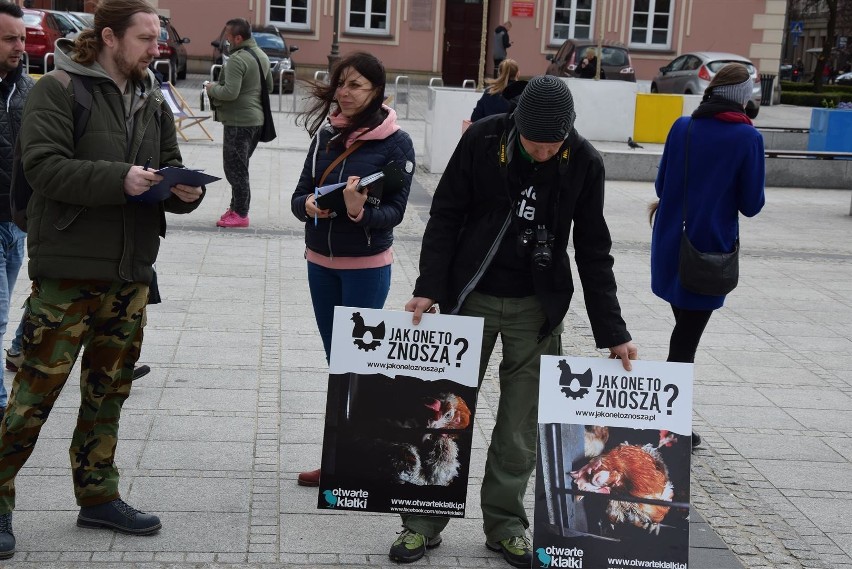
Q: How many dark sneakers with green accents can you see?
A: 2